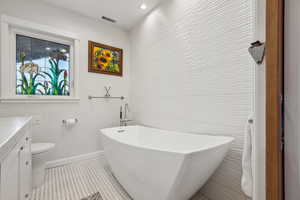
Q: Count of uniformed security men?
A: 0